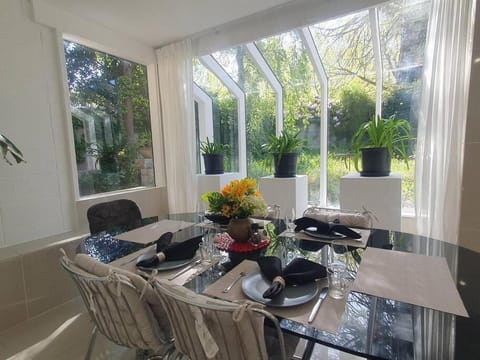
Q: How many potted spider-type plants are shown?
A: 3